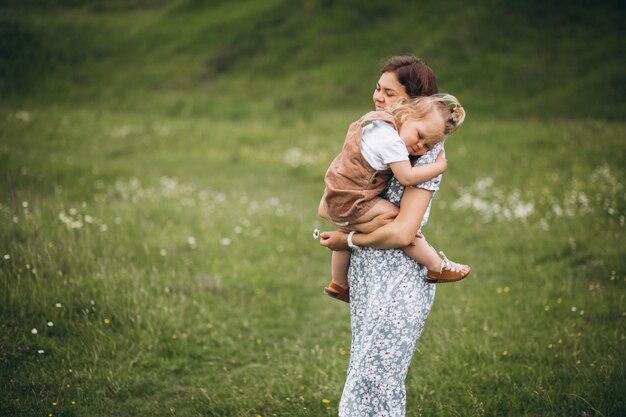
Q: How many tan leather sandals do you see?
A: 2